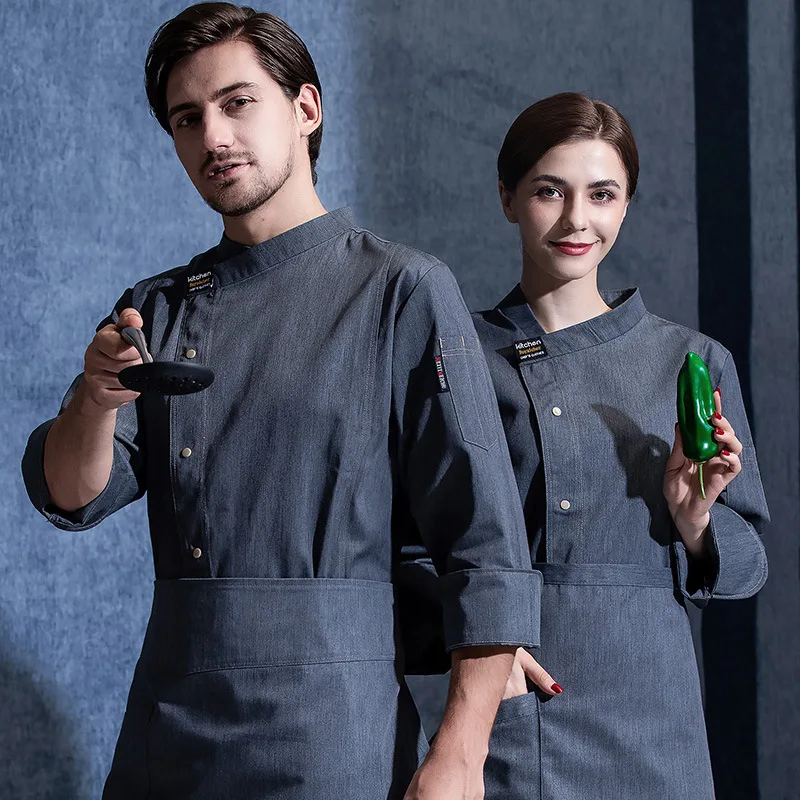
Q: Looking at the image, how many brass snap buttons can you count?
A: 5